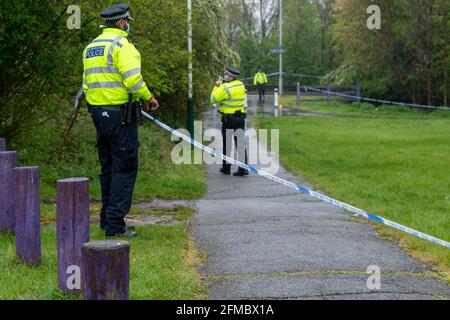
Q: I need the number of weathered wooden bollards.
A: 5